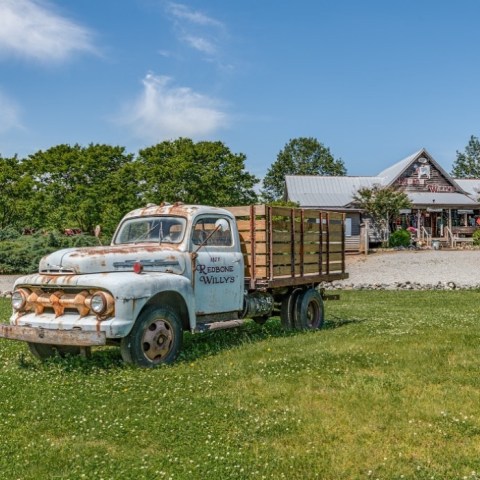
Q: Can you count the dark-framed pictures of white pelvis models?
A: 0